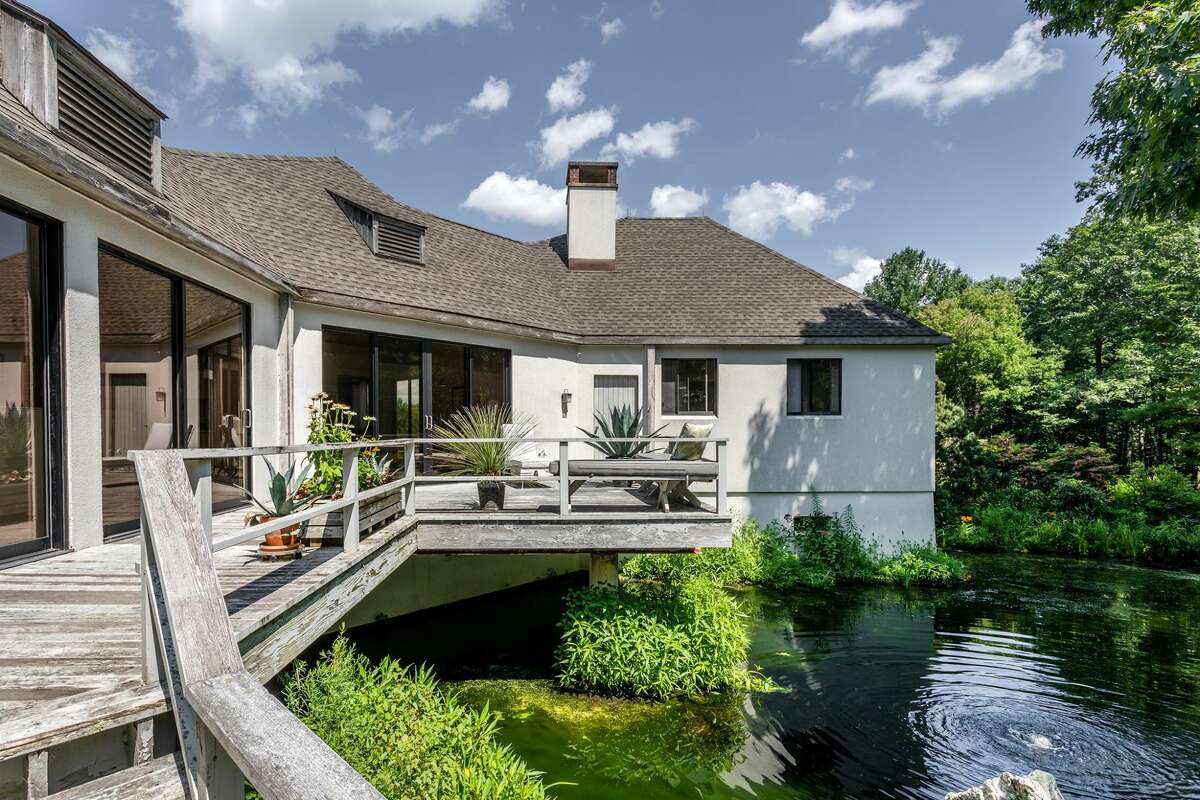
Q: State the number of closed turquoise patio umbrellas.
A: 0